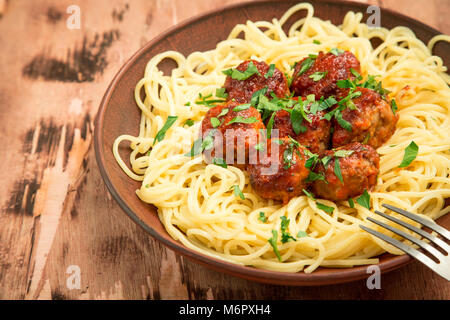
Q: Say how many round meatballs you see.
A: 7